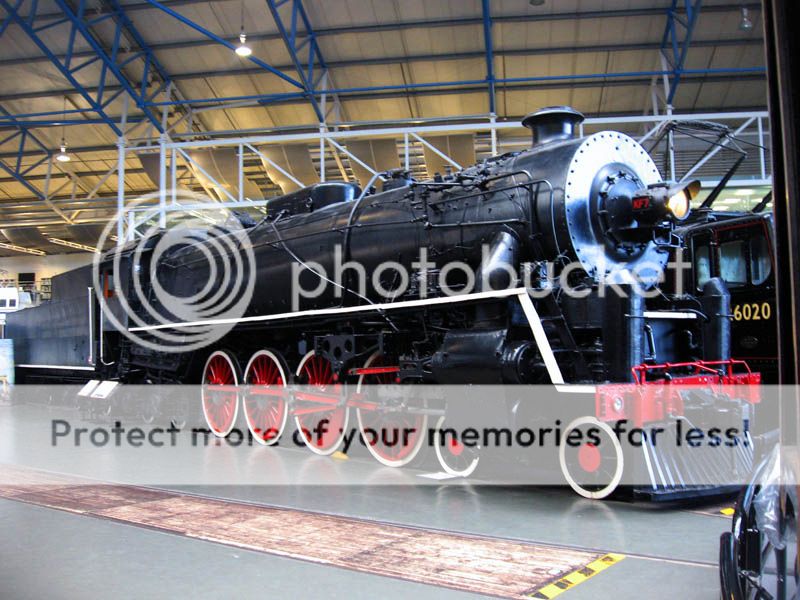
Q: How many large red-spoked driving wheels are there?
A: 4